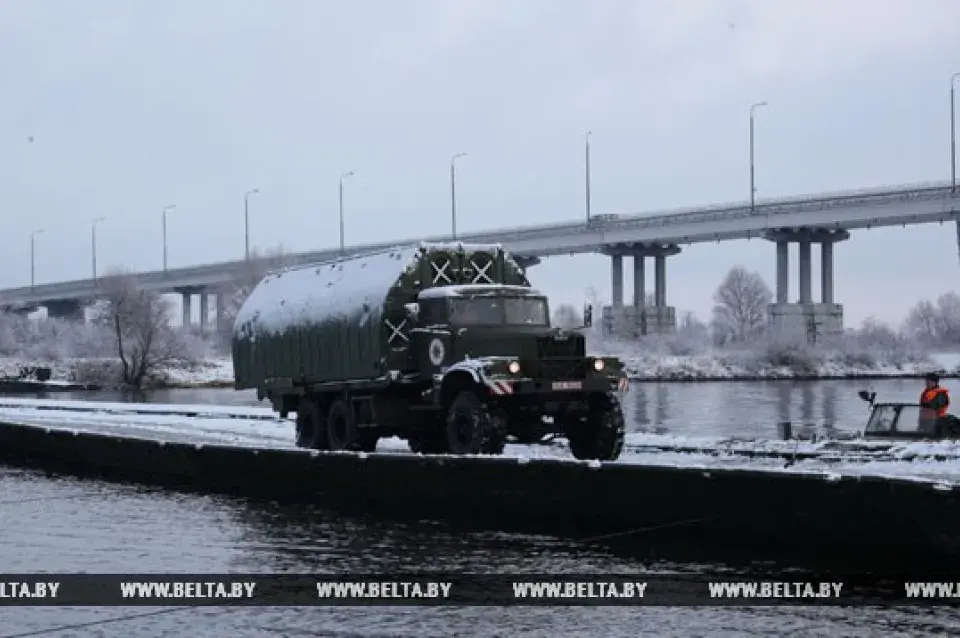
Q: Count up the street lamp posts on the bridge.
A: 9